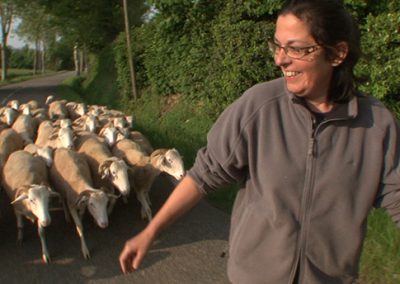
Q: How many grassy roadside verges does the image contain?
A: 2